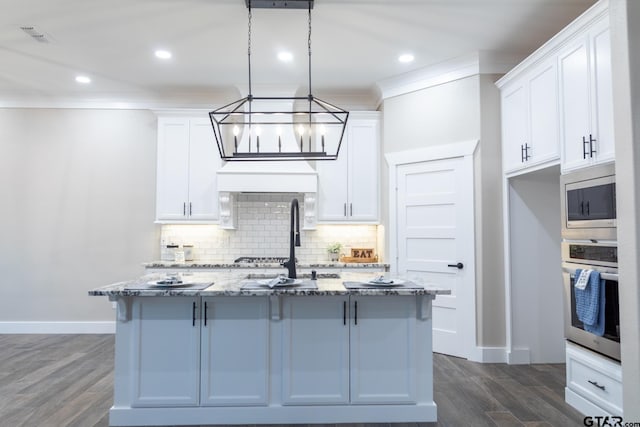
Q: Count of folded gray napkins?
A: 3